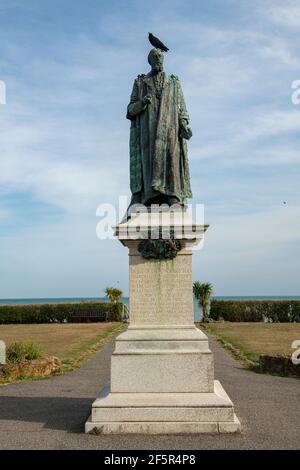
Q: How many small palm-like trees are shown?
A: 2